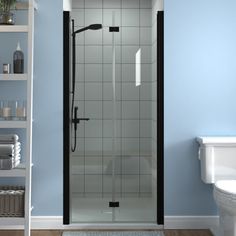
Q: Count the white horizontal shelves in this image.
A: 5